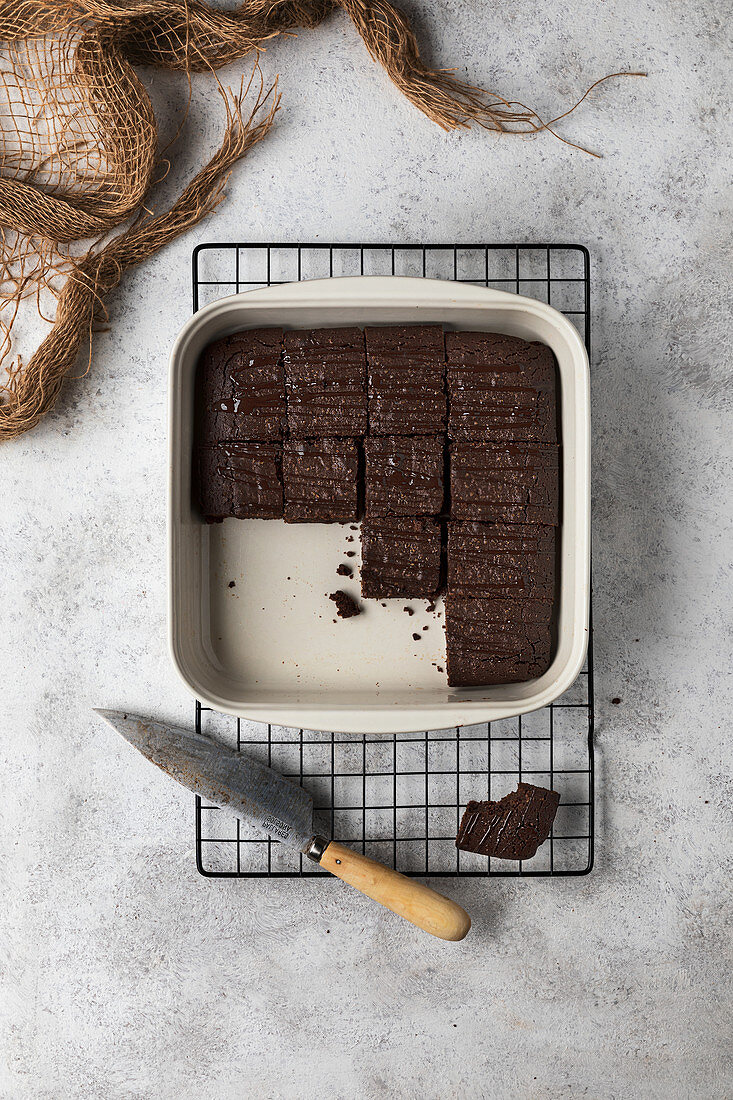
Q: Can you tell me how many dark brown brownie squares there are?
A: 12